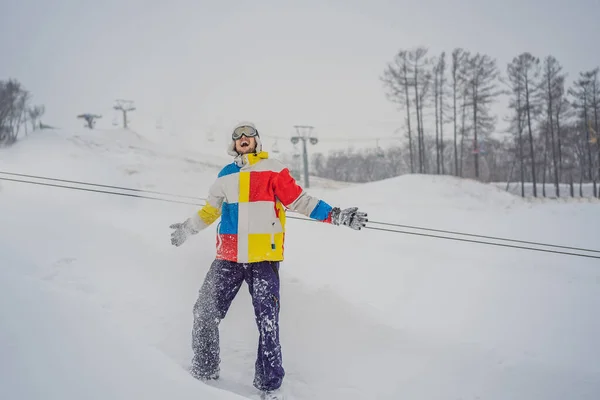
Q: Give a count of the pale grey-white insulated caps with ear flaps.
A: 1